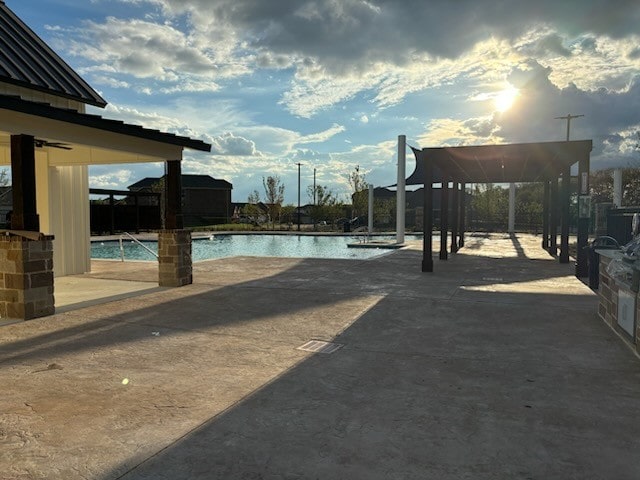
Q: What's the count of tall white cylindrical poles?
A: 4